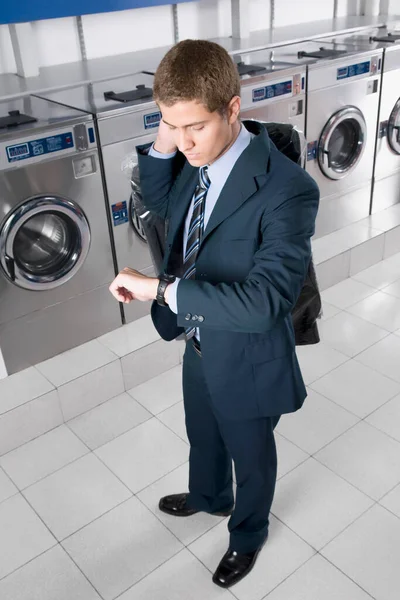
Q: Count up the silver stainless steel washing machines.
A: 5